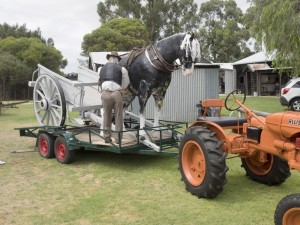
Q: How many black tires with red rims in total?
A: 2